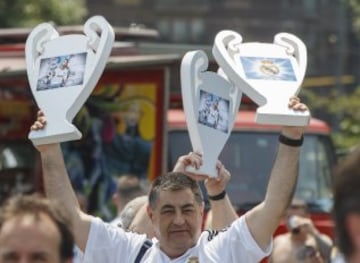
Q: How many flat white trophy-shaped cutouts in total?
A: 3